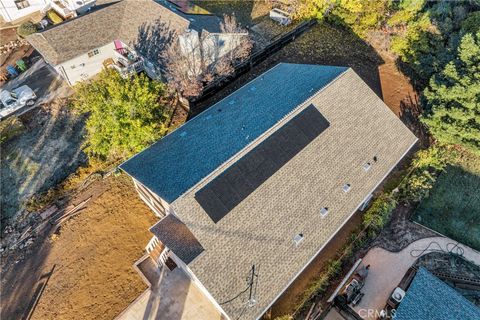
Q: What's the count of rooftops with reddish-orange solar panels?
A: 0